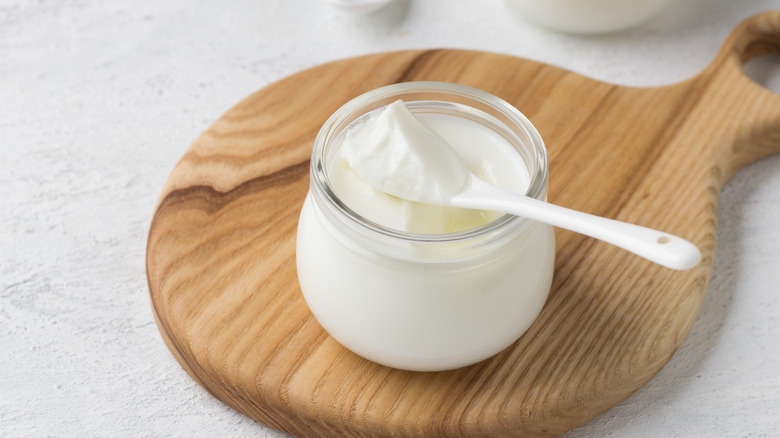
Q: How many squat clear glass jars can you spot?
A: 1